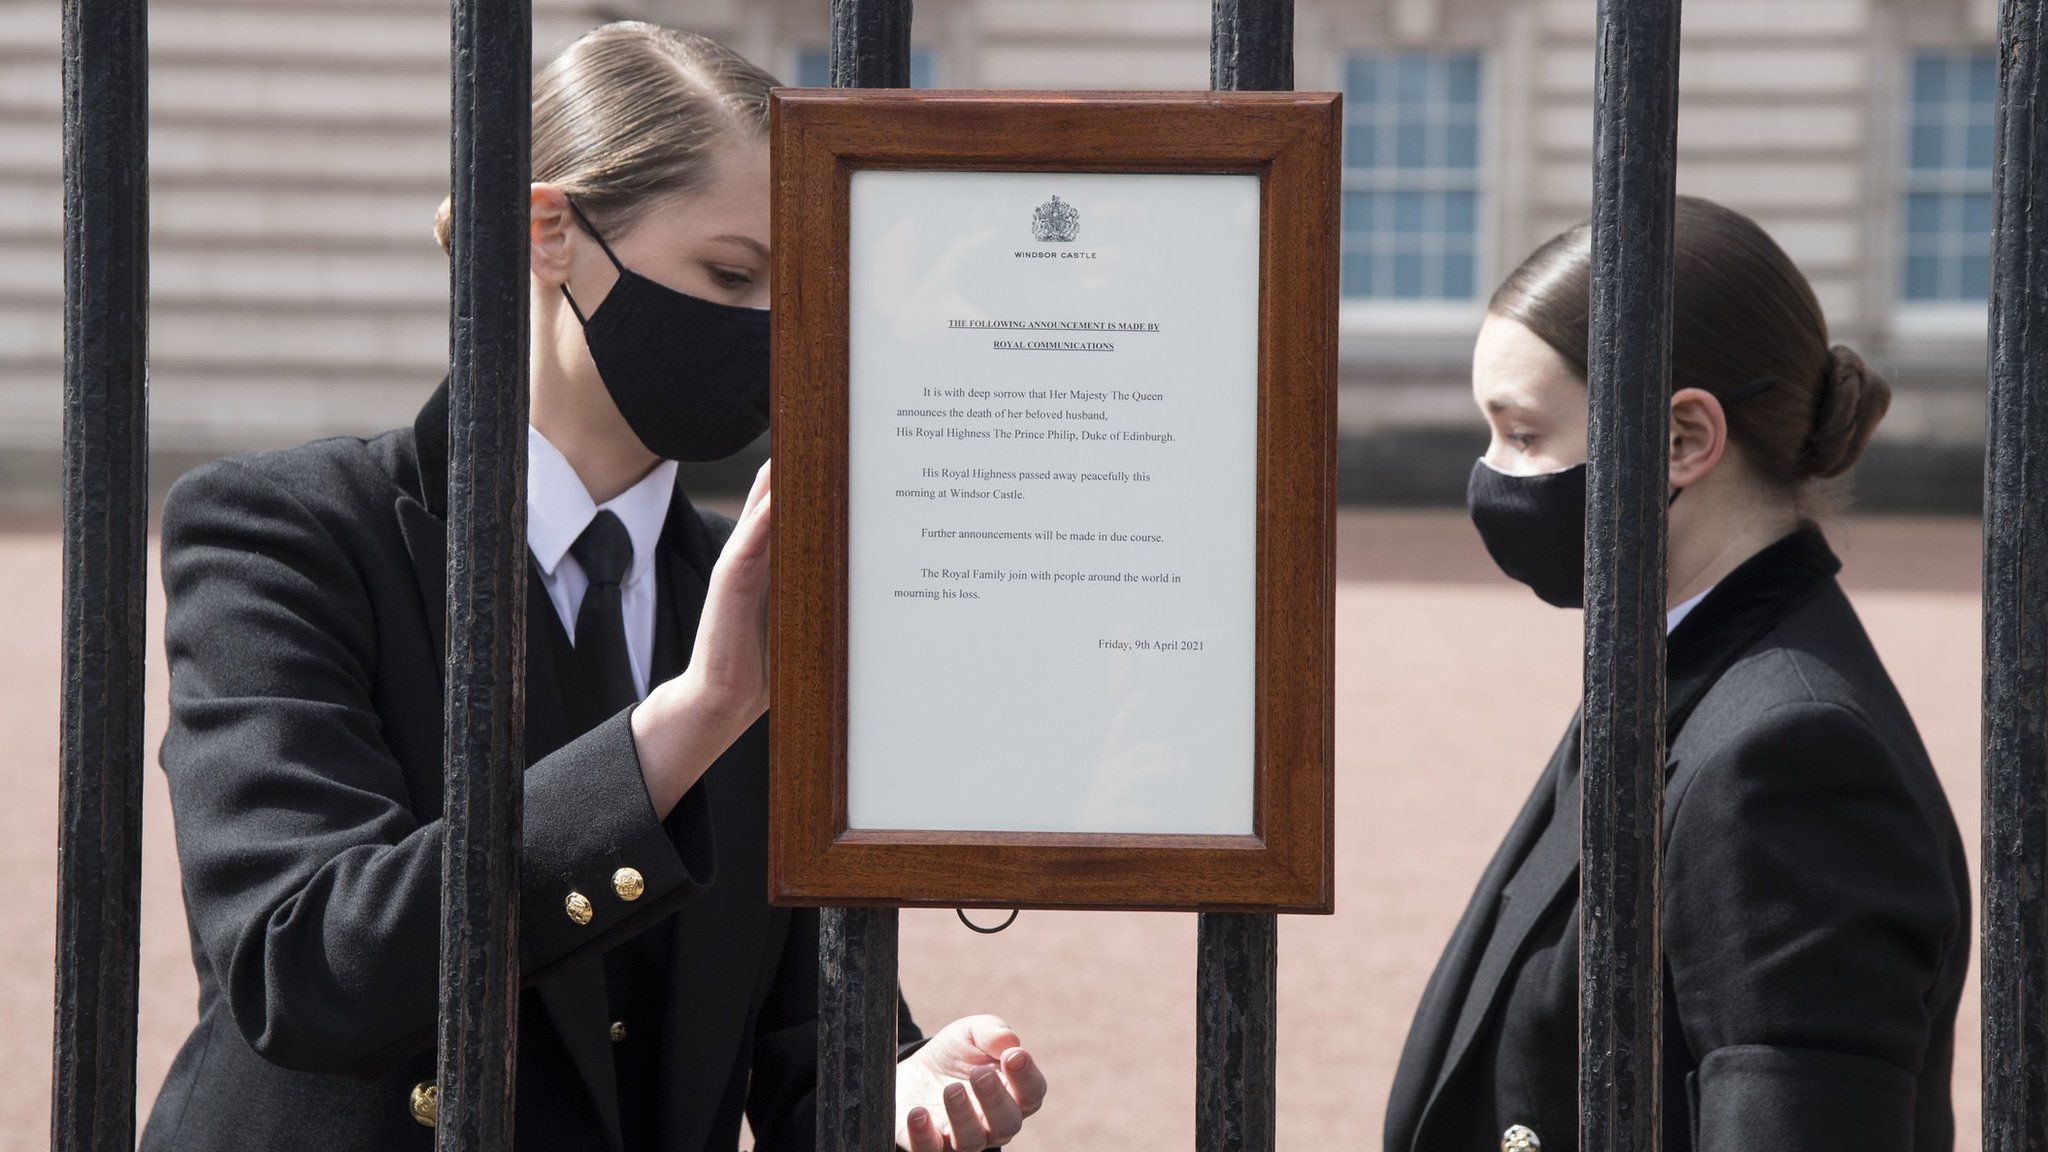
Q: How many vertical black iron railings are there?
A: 6